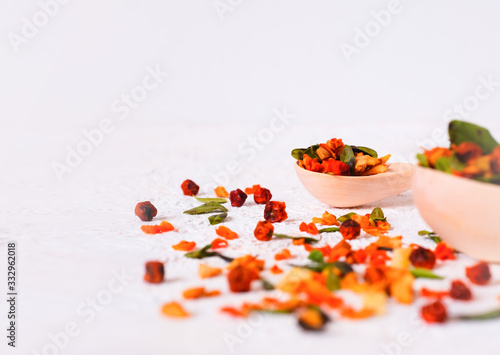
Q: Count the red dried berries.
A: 13